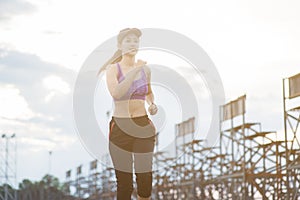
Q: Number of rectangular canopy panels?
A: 6